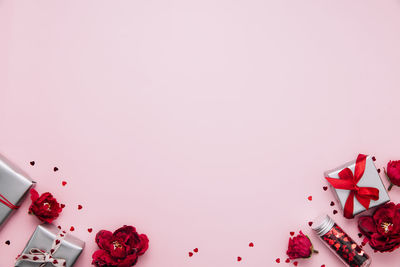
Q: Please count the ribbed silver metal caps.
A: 1